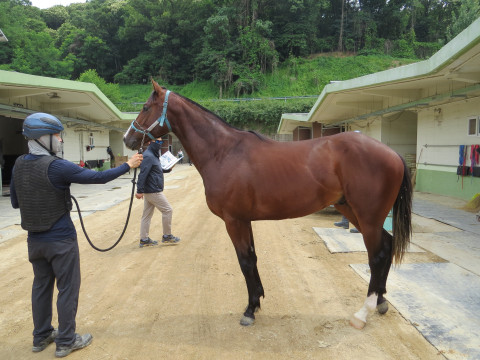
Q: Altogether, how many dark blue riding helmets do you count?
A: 1